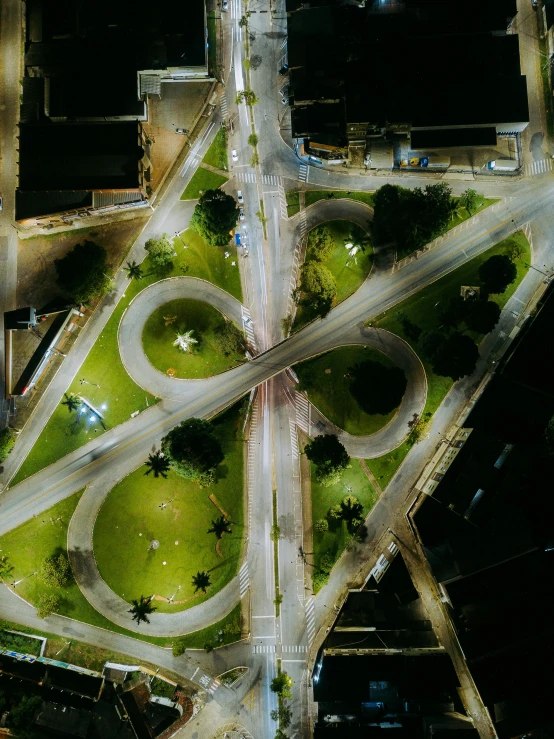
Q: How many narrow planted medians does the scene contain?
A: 4